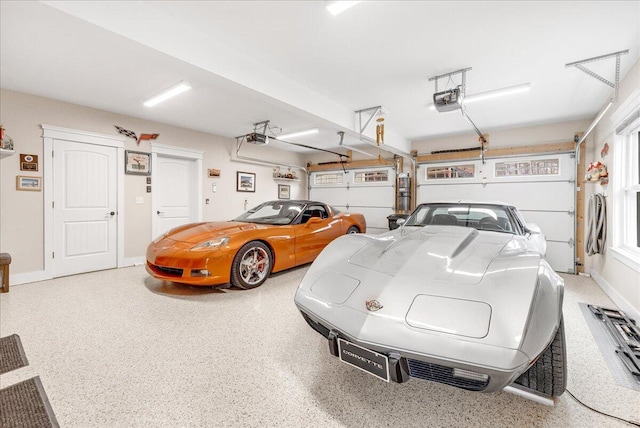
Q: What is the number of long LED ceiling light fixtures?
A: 4